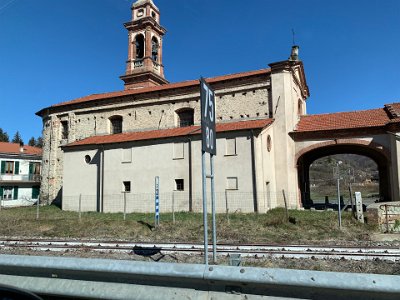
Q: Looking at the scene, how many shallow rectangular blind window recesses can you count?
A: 4